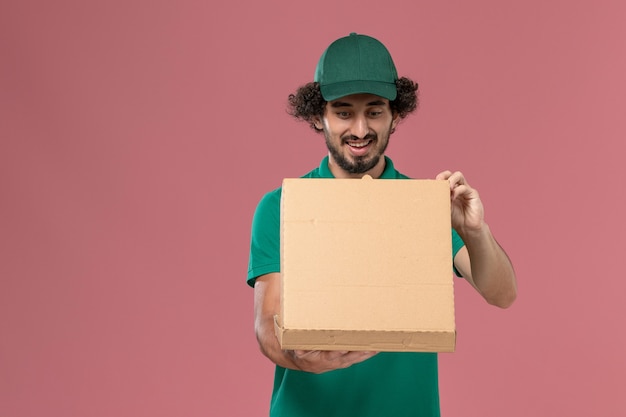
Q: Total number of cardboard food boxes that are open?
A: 1